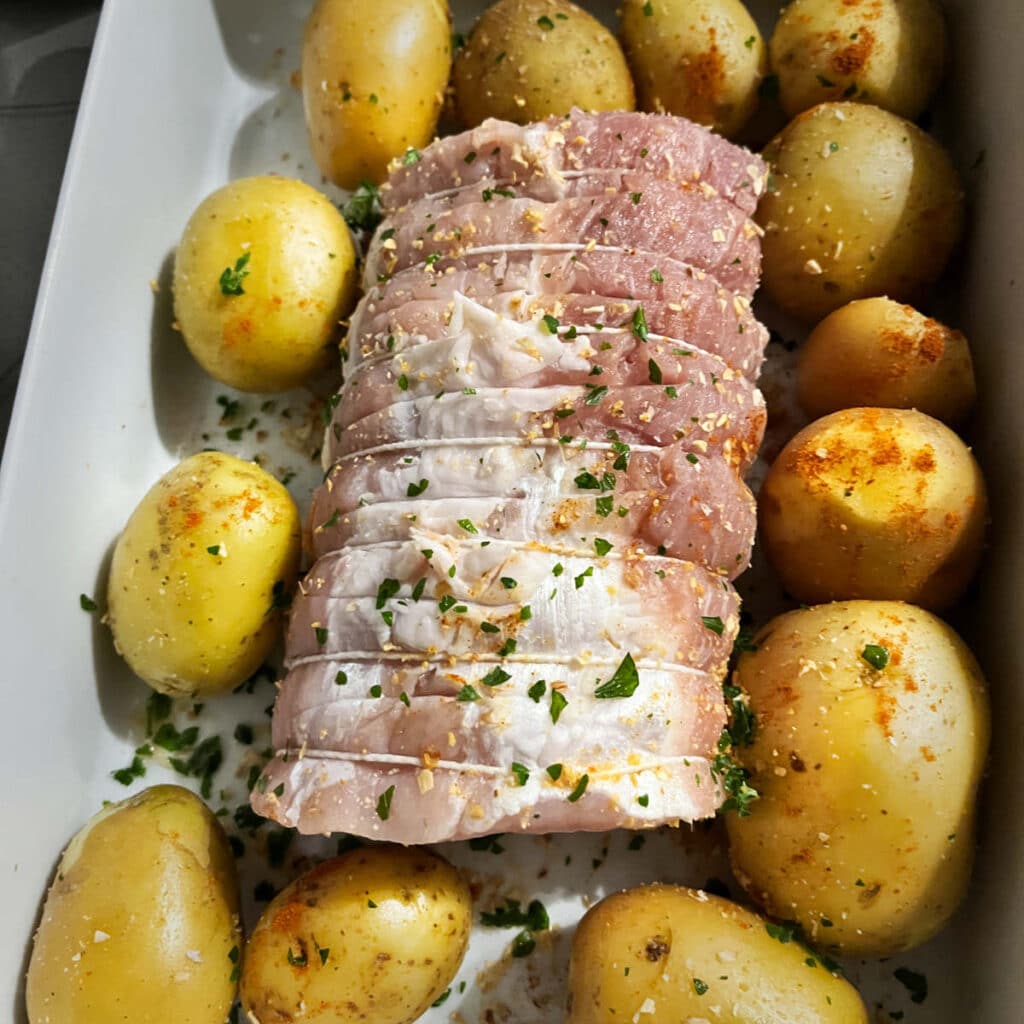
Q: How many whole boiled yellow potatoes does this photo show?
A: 13